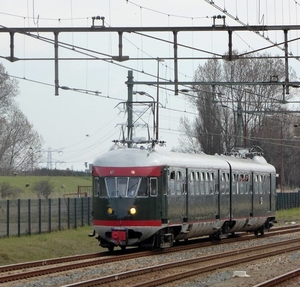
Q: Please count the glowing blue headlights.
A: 0